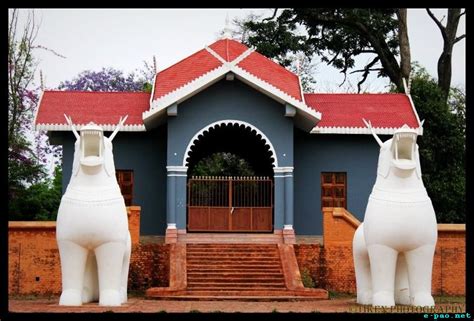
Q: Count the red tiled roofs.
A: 3